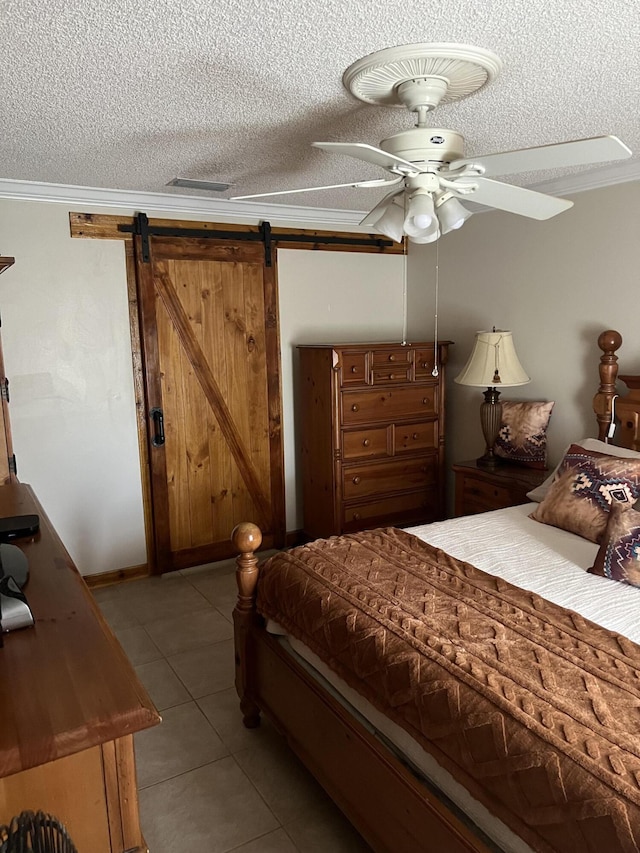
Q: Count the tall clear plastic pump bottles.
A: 0